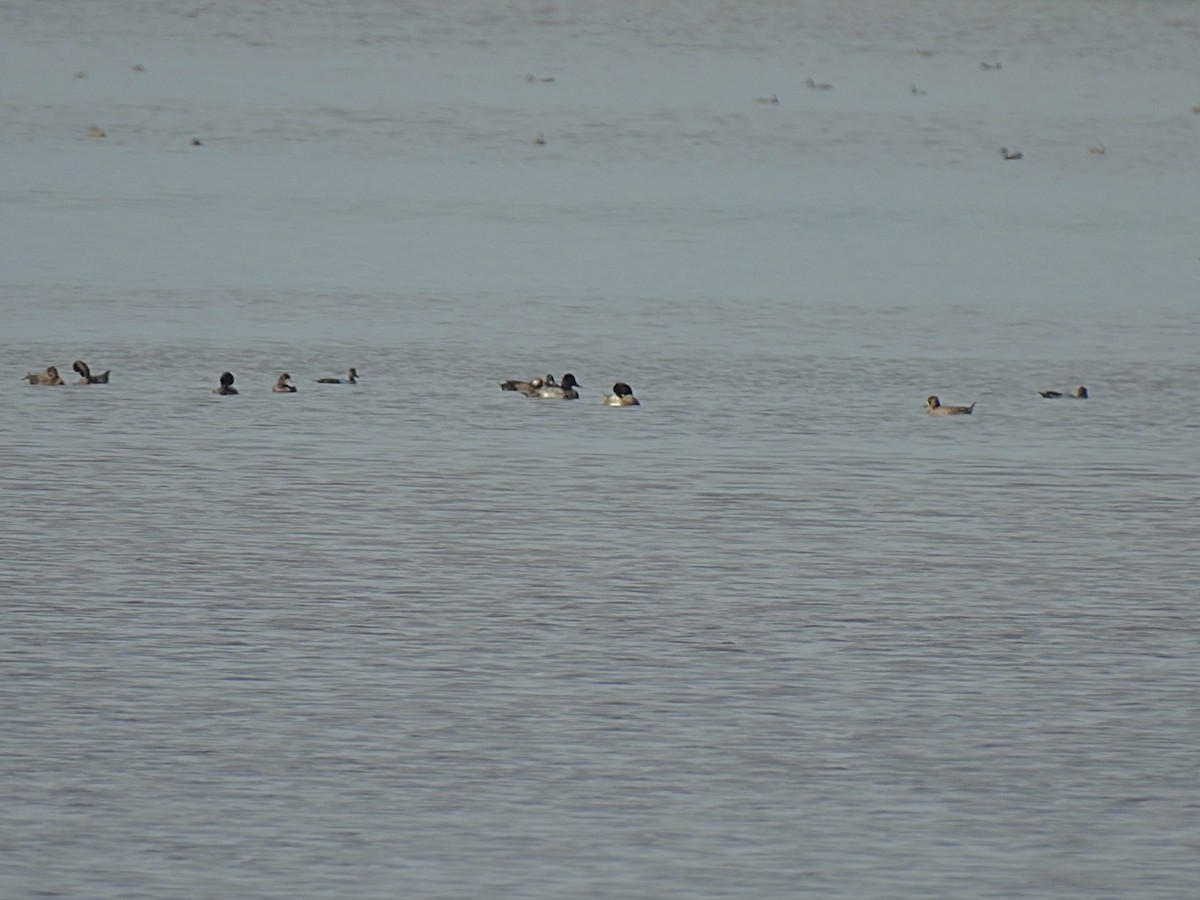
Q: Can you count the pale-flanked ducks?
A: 2